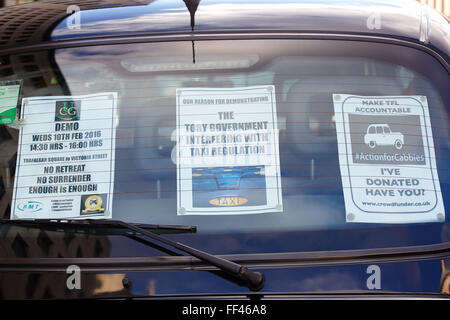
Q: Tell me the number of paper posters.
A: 3